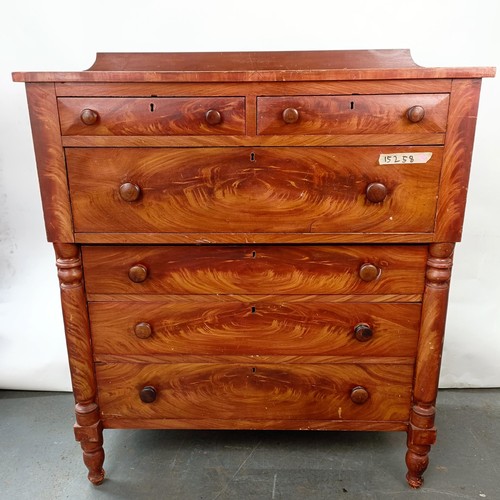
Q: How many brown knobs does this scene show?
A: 12